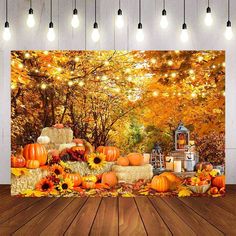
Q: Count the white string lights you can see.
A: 11